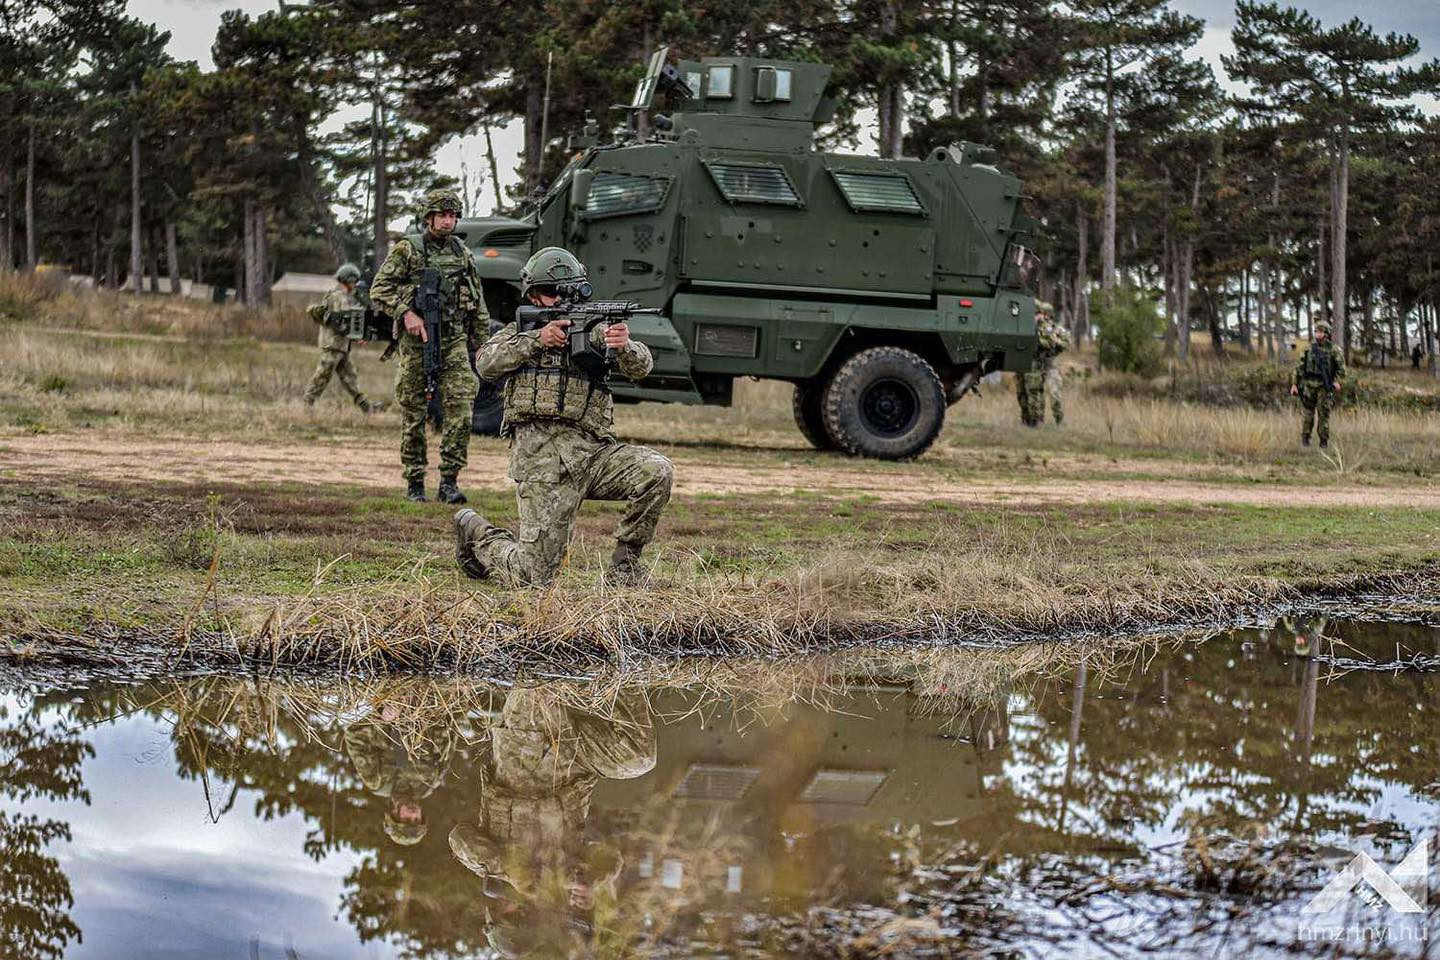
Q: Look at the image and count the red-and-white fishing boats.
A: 0